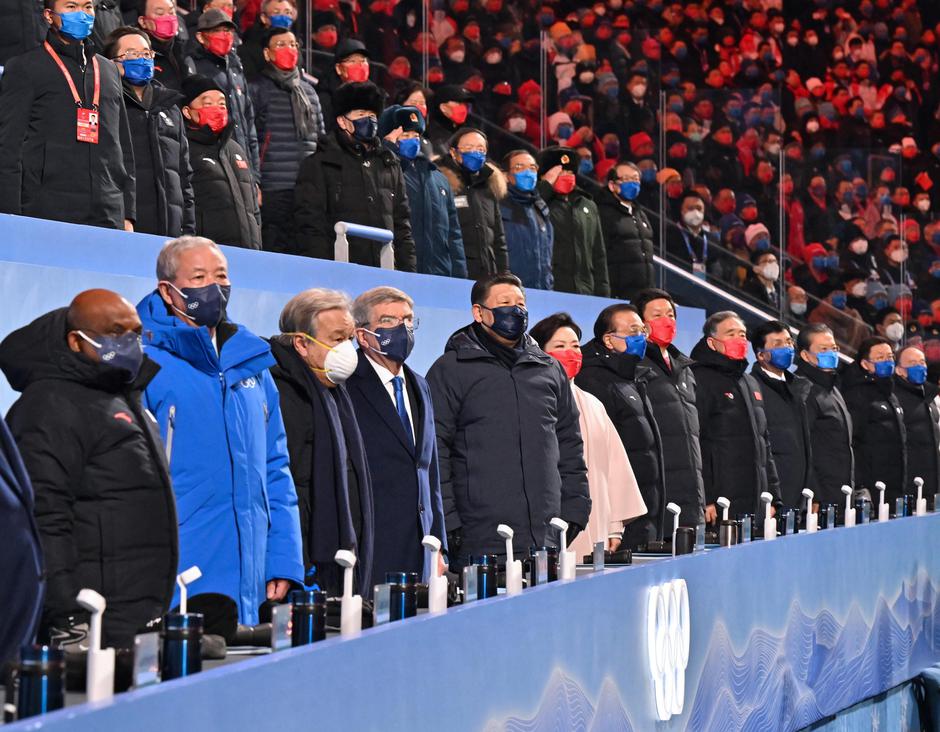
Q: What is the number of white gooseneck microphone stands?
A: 13